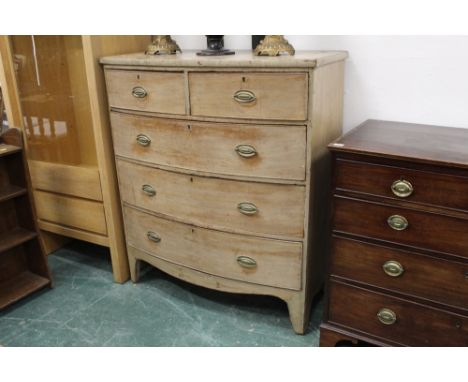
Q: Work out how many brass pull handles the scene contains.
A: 12